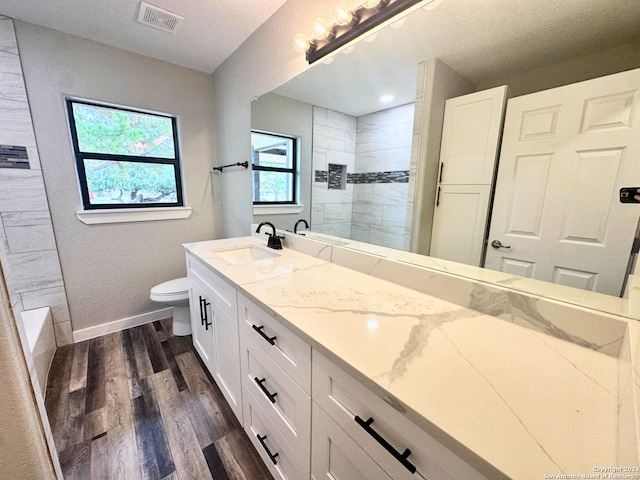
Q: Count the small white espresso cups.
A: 0